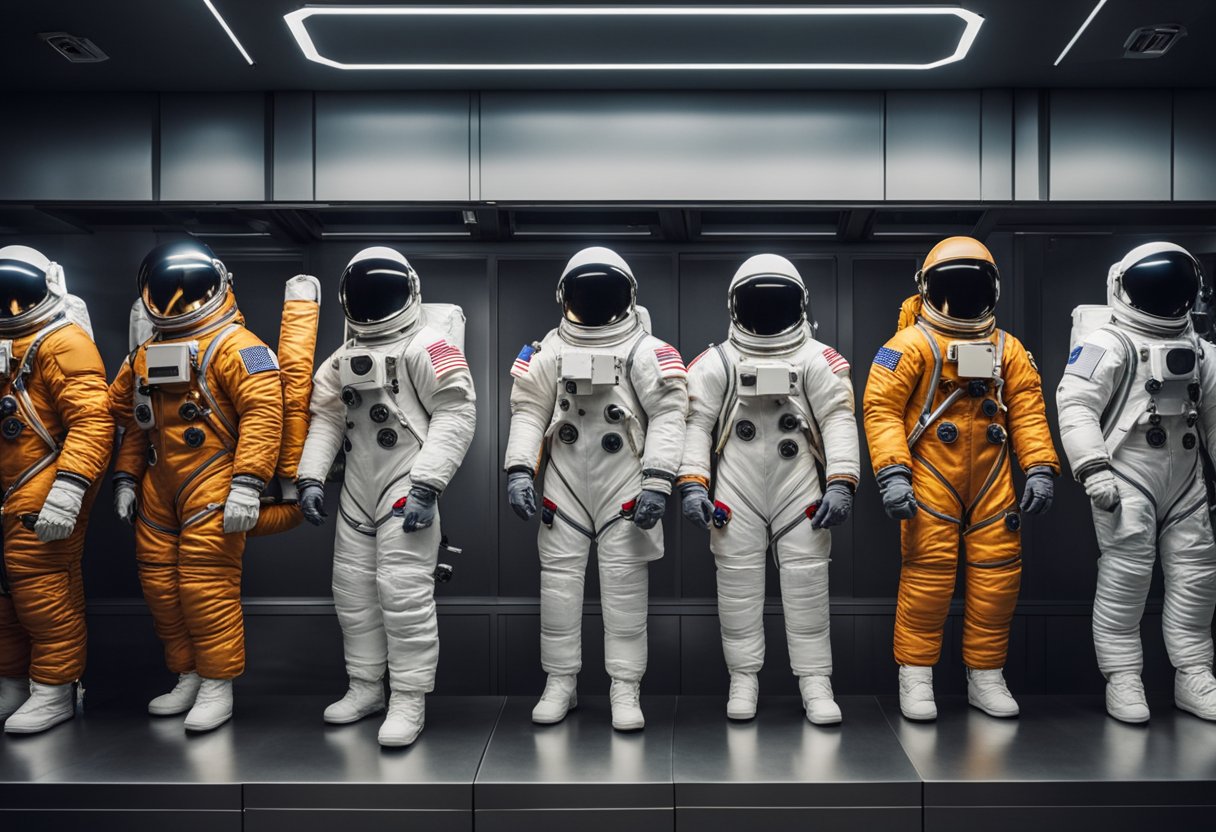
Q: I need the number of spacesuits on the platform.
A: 7